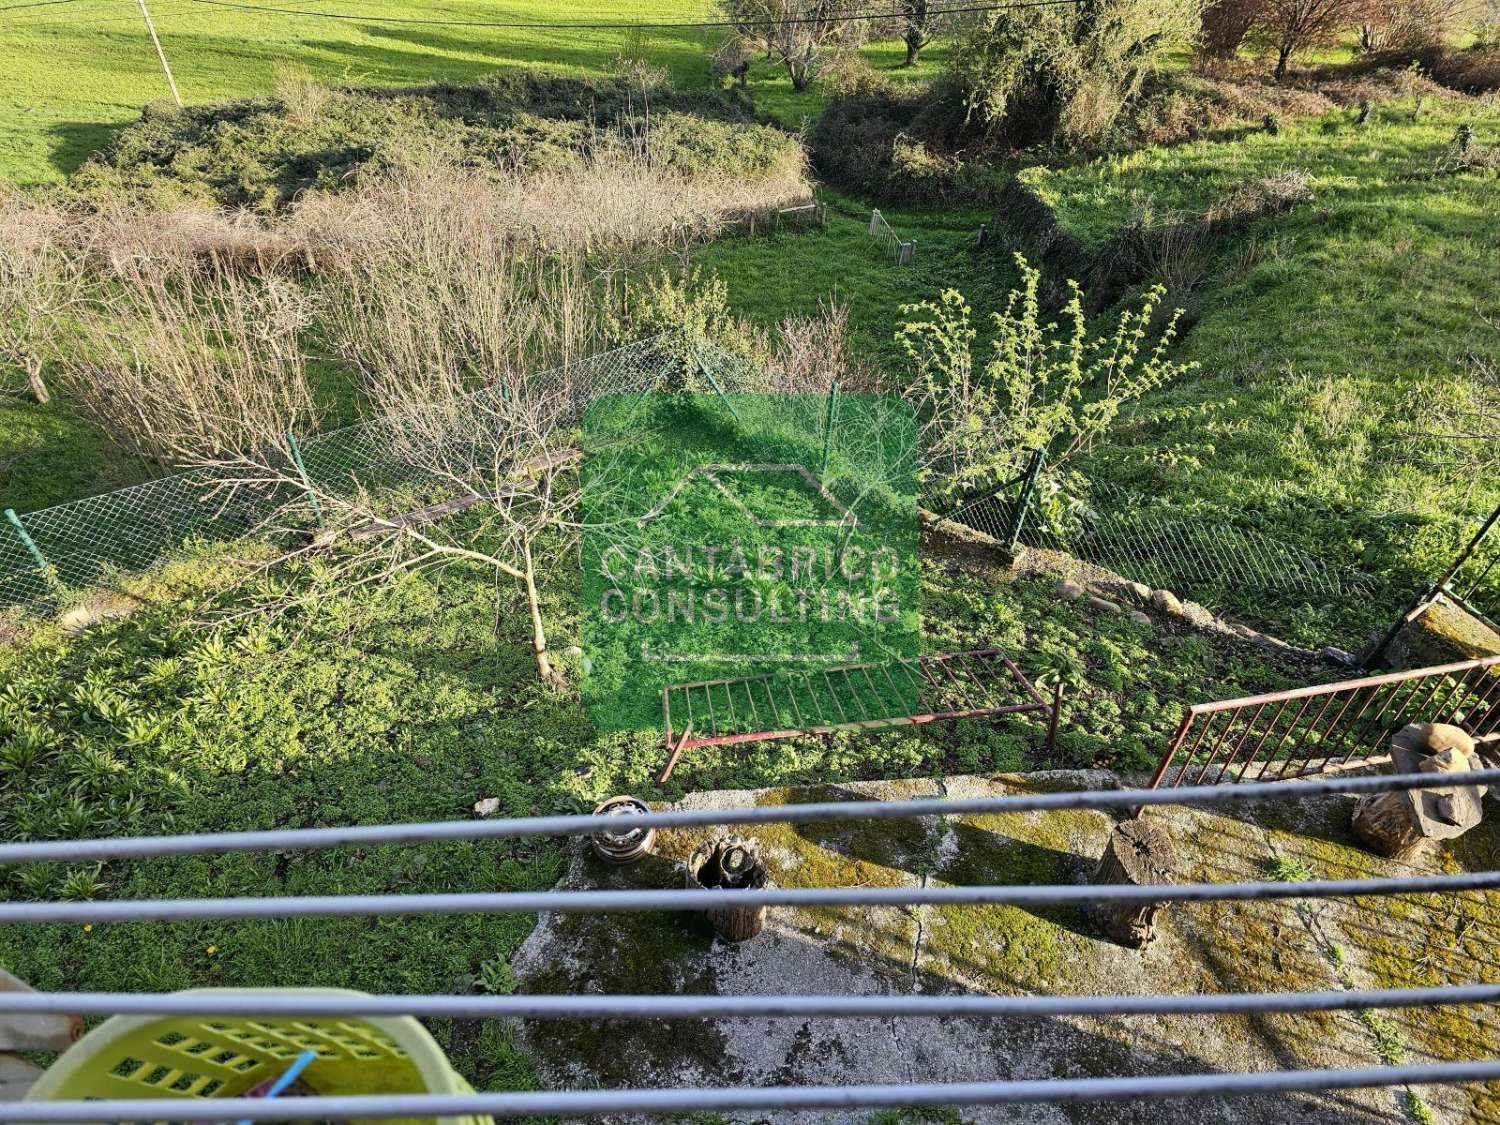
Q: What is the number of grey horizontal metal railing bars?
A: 4